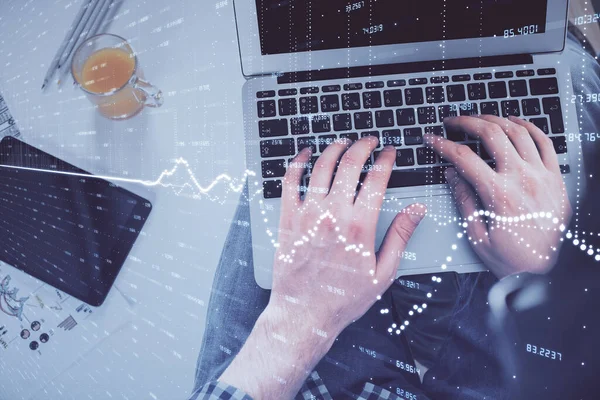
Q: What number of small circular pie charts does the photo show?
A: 4